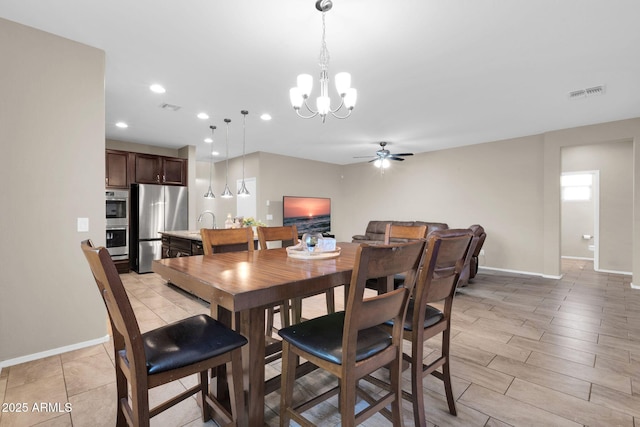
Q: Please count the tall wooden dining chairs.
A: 6